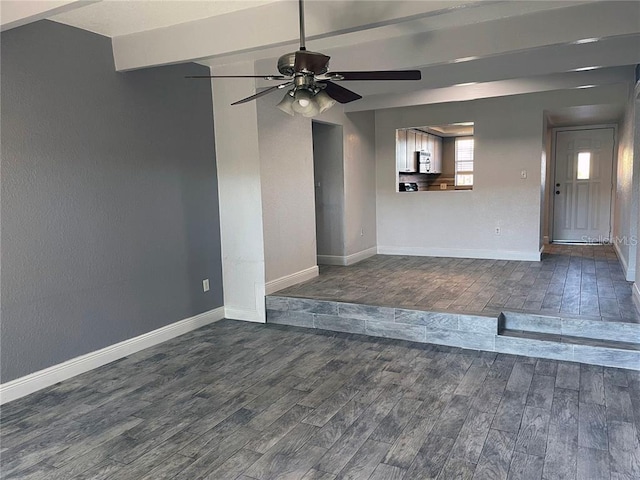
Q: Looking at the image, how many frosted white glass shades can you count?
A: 4